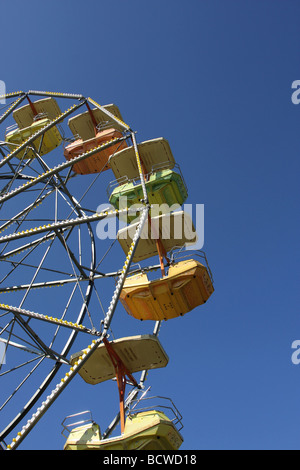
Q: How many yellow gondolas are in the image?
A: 2